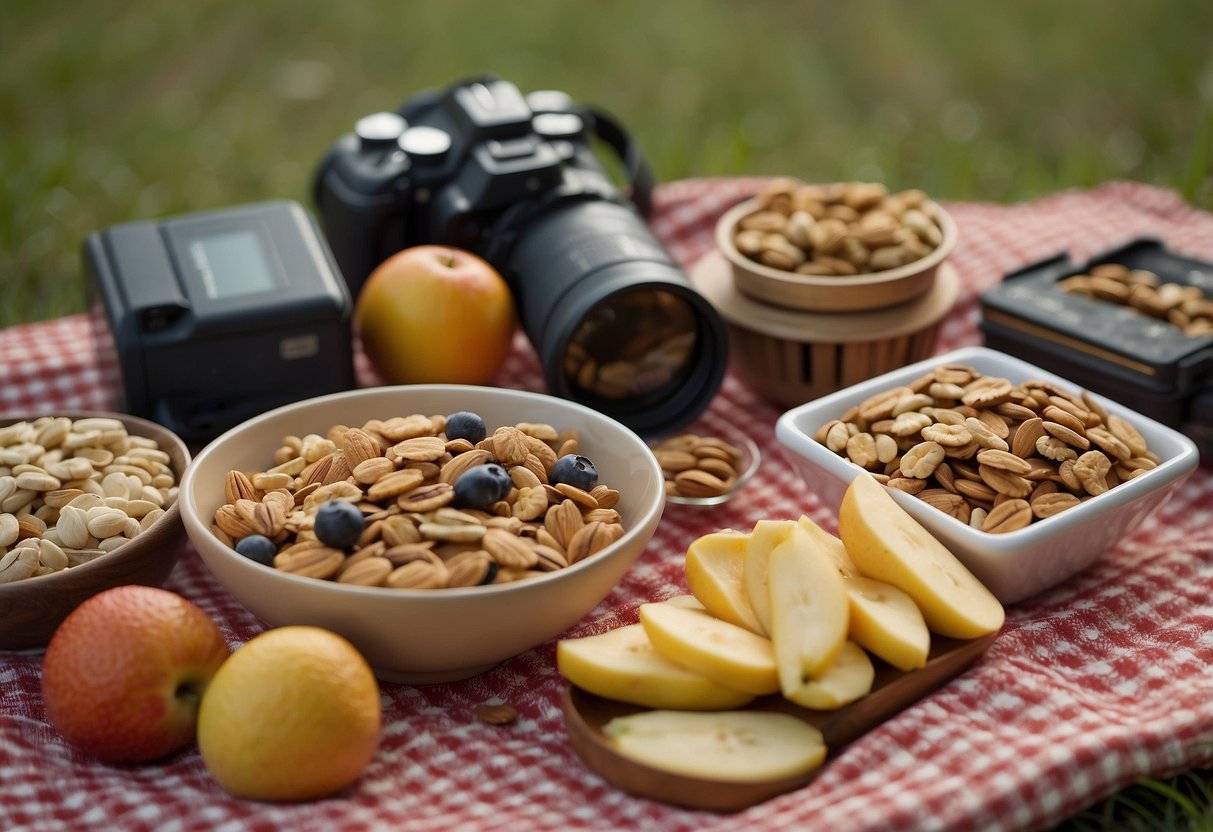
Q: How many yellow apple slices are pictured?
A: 11